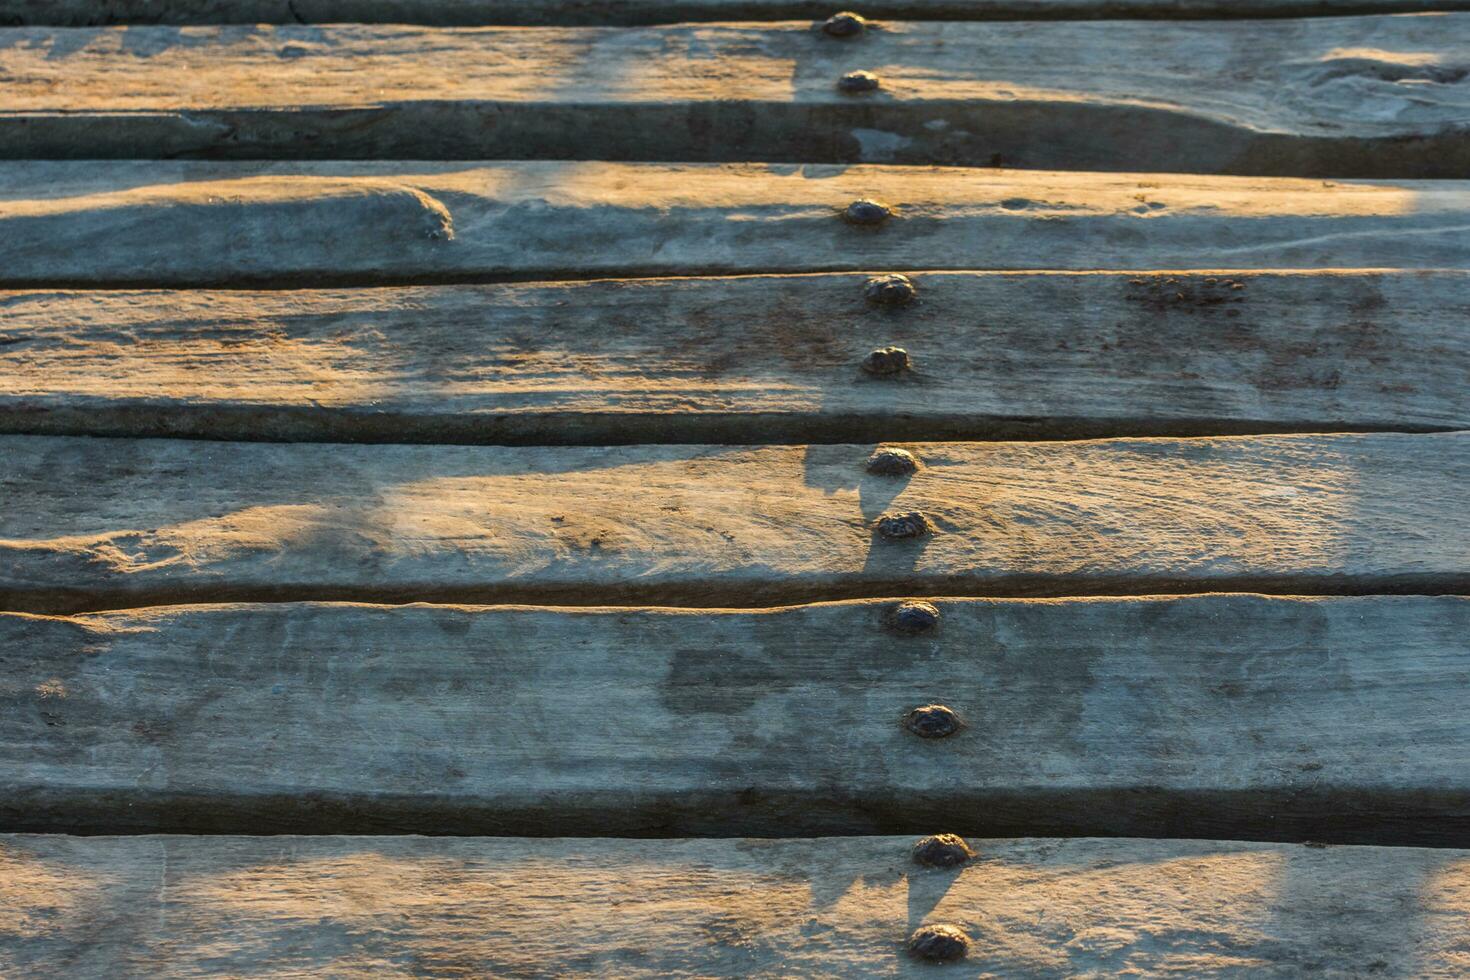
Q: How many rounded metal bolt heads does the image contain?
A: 11